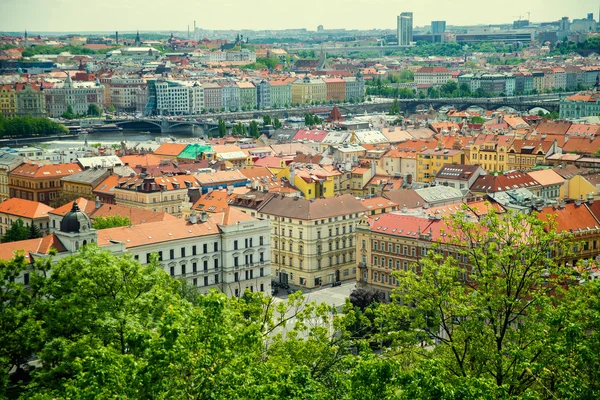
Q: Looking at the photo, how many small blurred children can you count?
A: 0